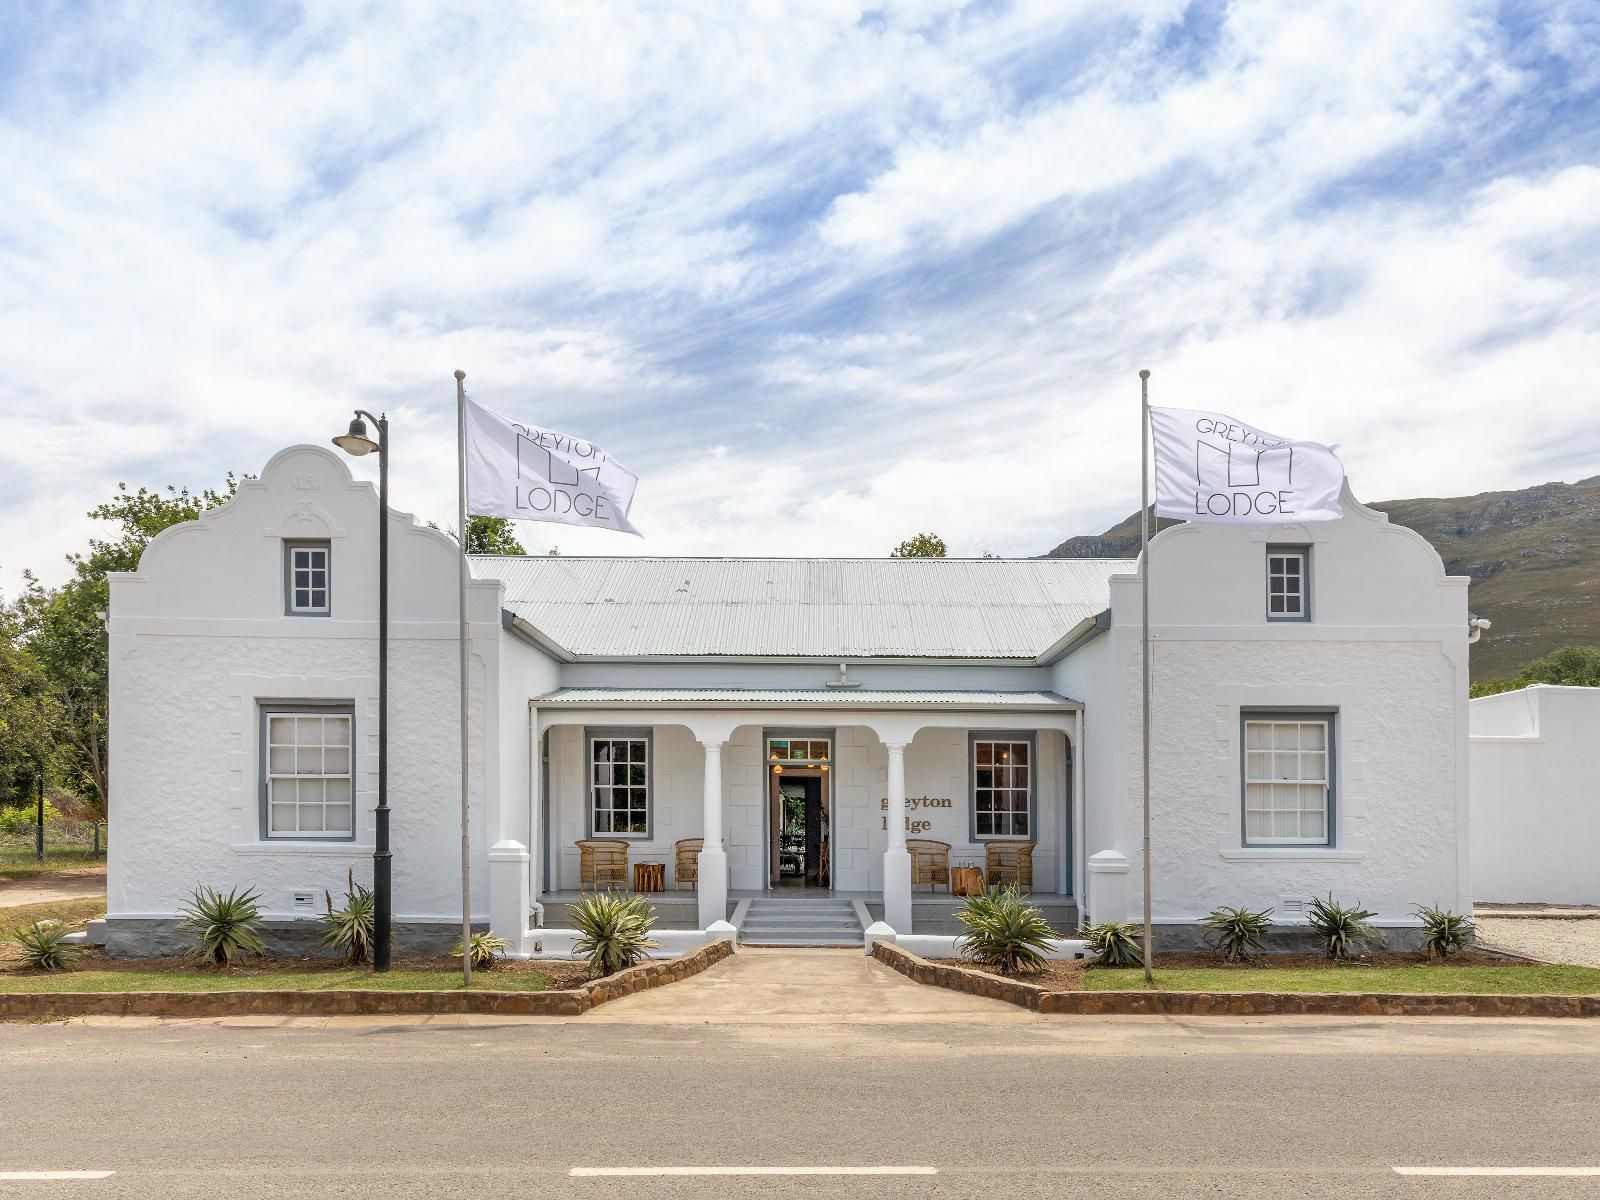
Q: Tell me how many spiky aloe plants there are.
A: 10